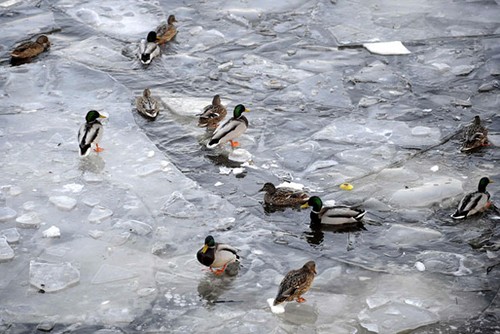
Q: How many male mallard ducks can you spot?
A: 6